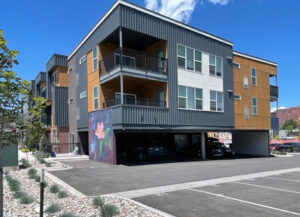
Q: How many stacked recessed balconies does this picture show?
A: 2